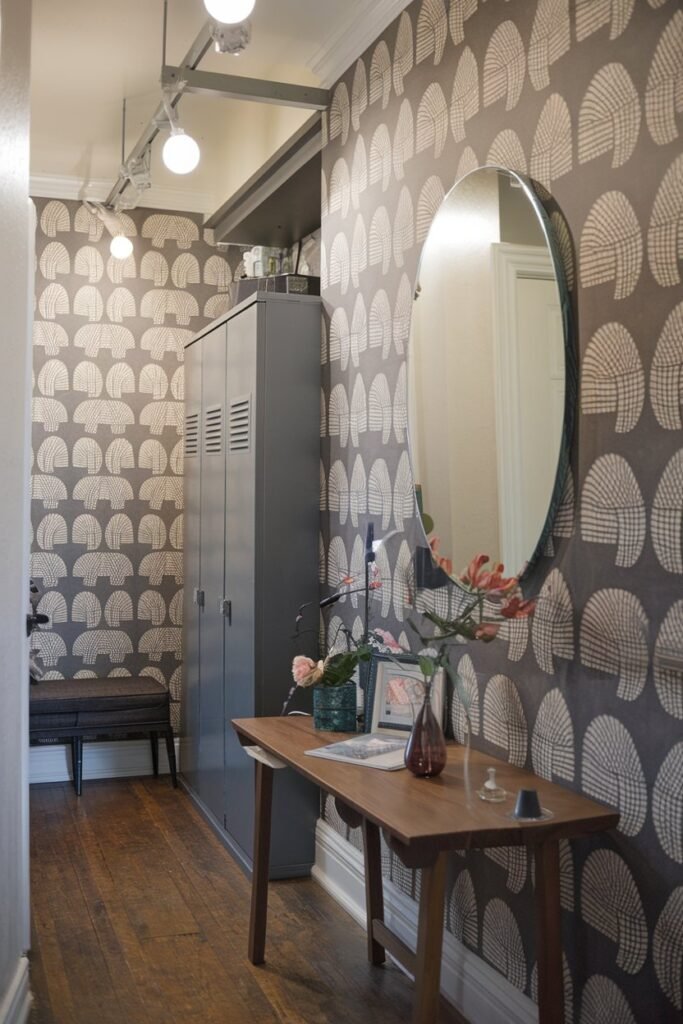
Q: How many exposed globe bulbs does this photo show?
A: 3